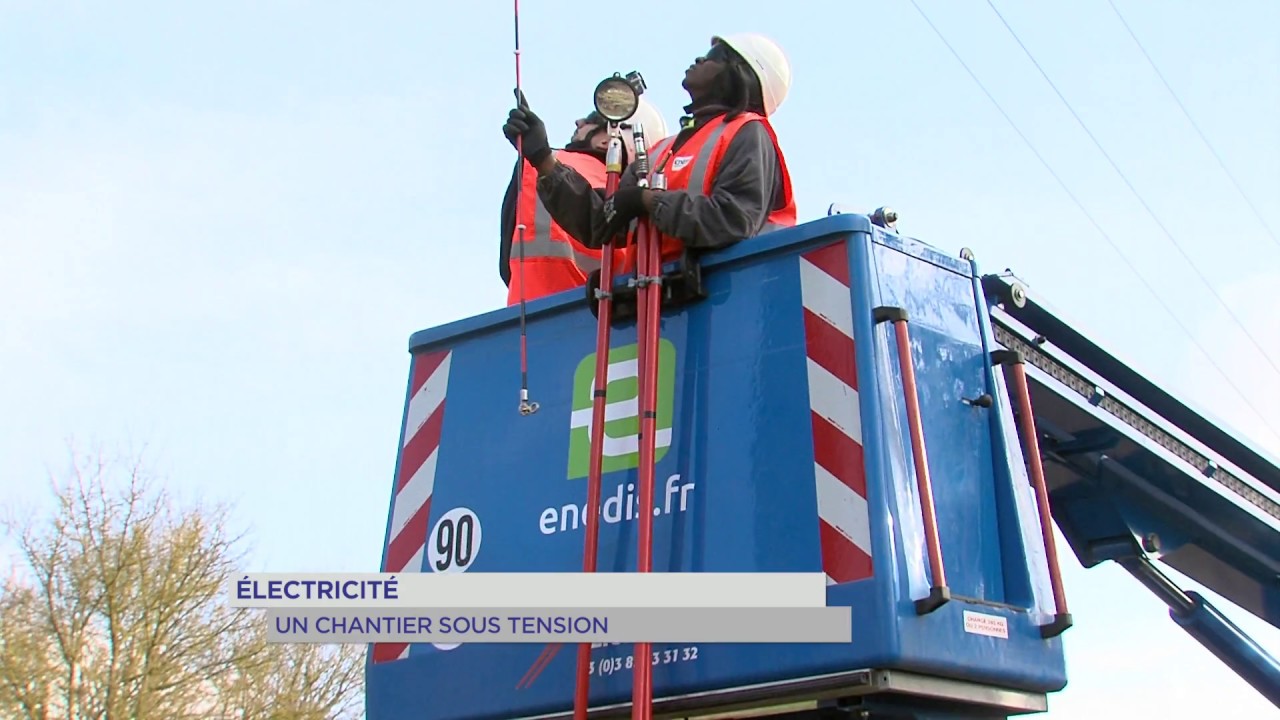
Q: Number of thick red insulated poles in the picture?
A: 3